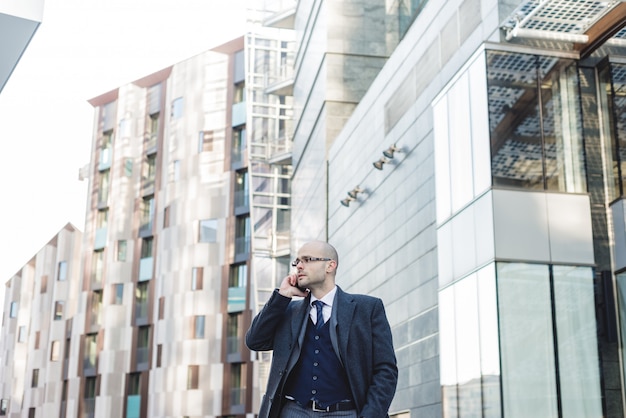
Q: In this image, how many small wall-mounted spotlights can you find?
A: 4